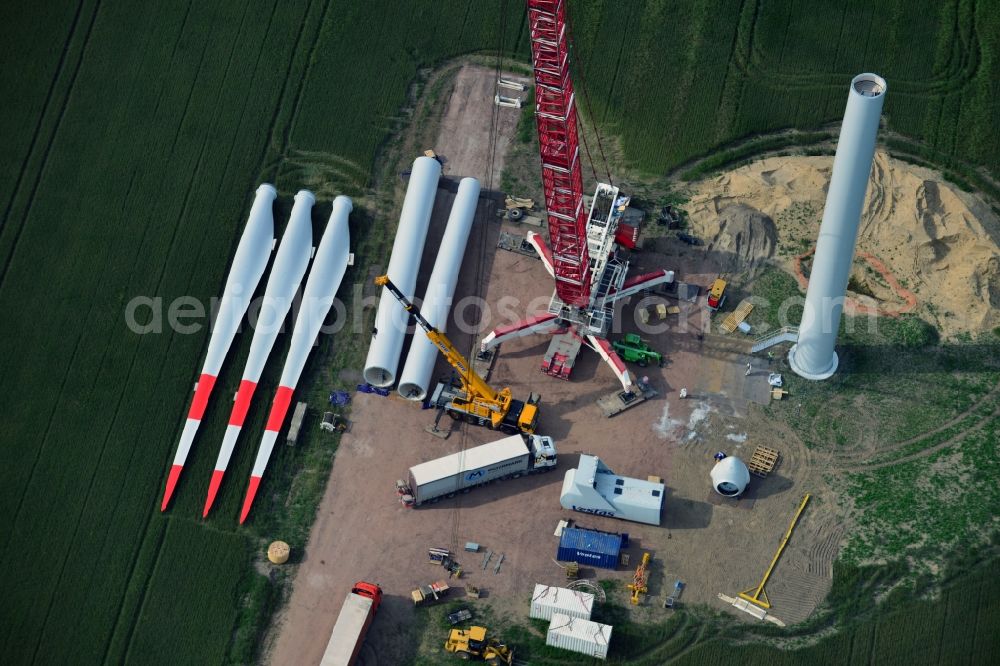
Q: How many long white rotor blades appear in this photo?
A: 3